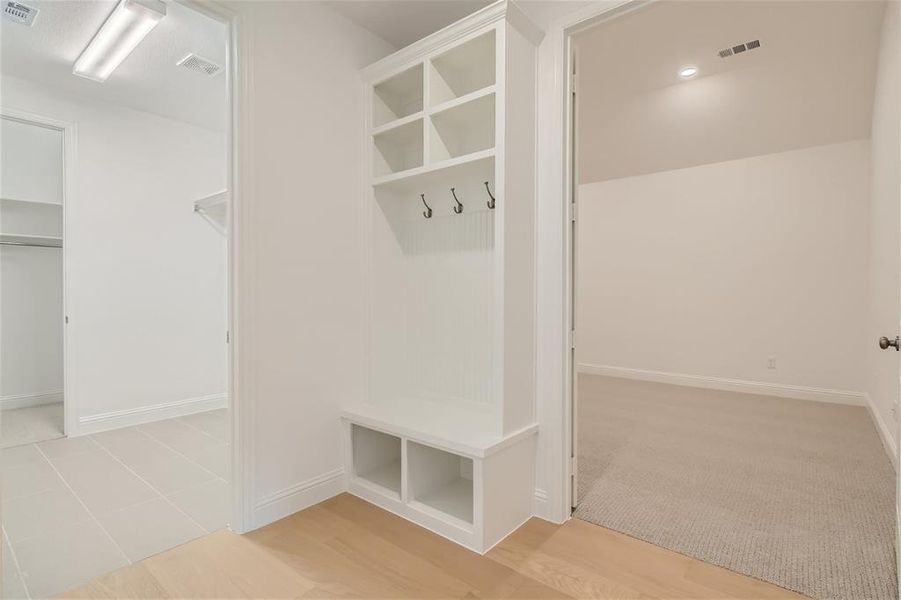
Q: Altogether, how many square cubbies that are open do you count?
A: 6